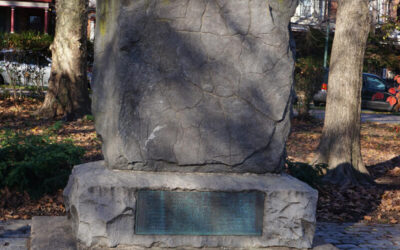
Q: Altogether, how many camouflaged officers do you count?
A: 0